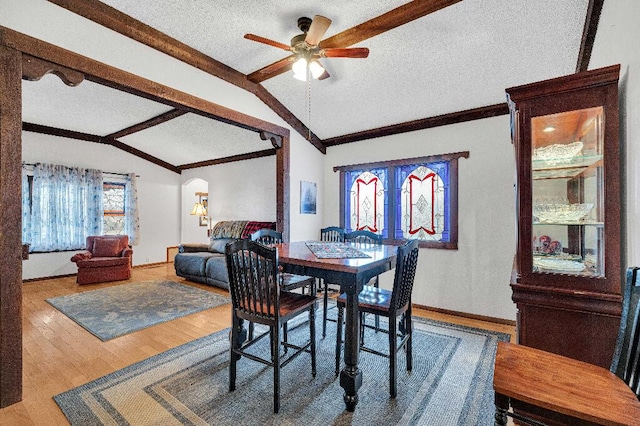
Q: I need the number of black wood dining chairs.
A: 6